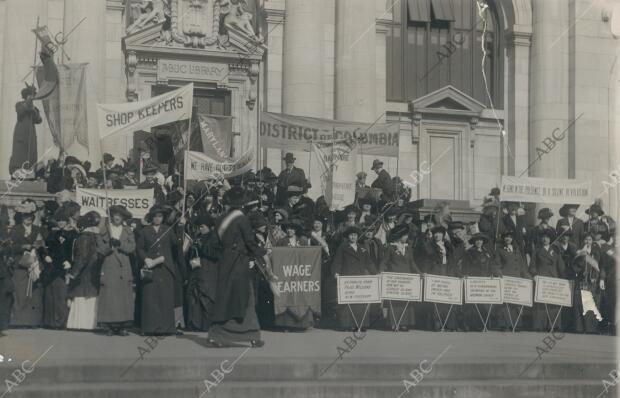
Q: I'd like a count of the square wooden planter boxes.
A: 0